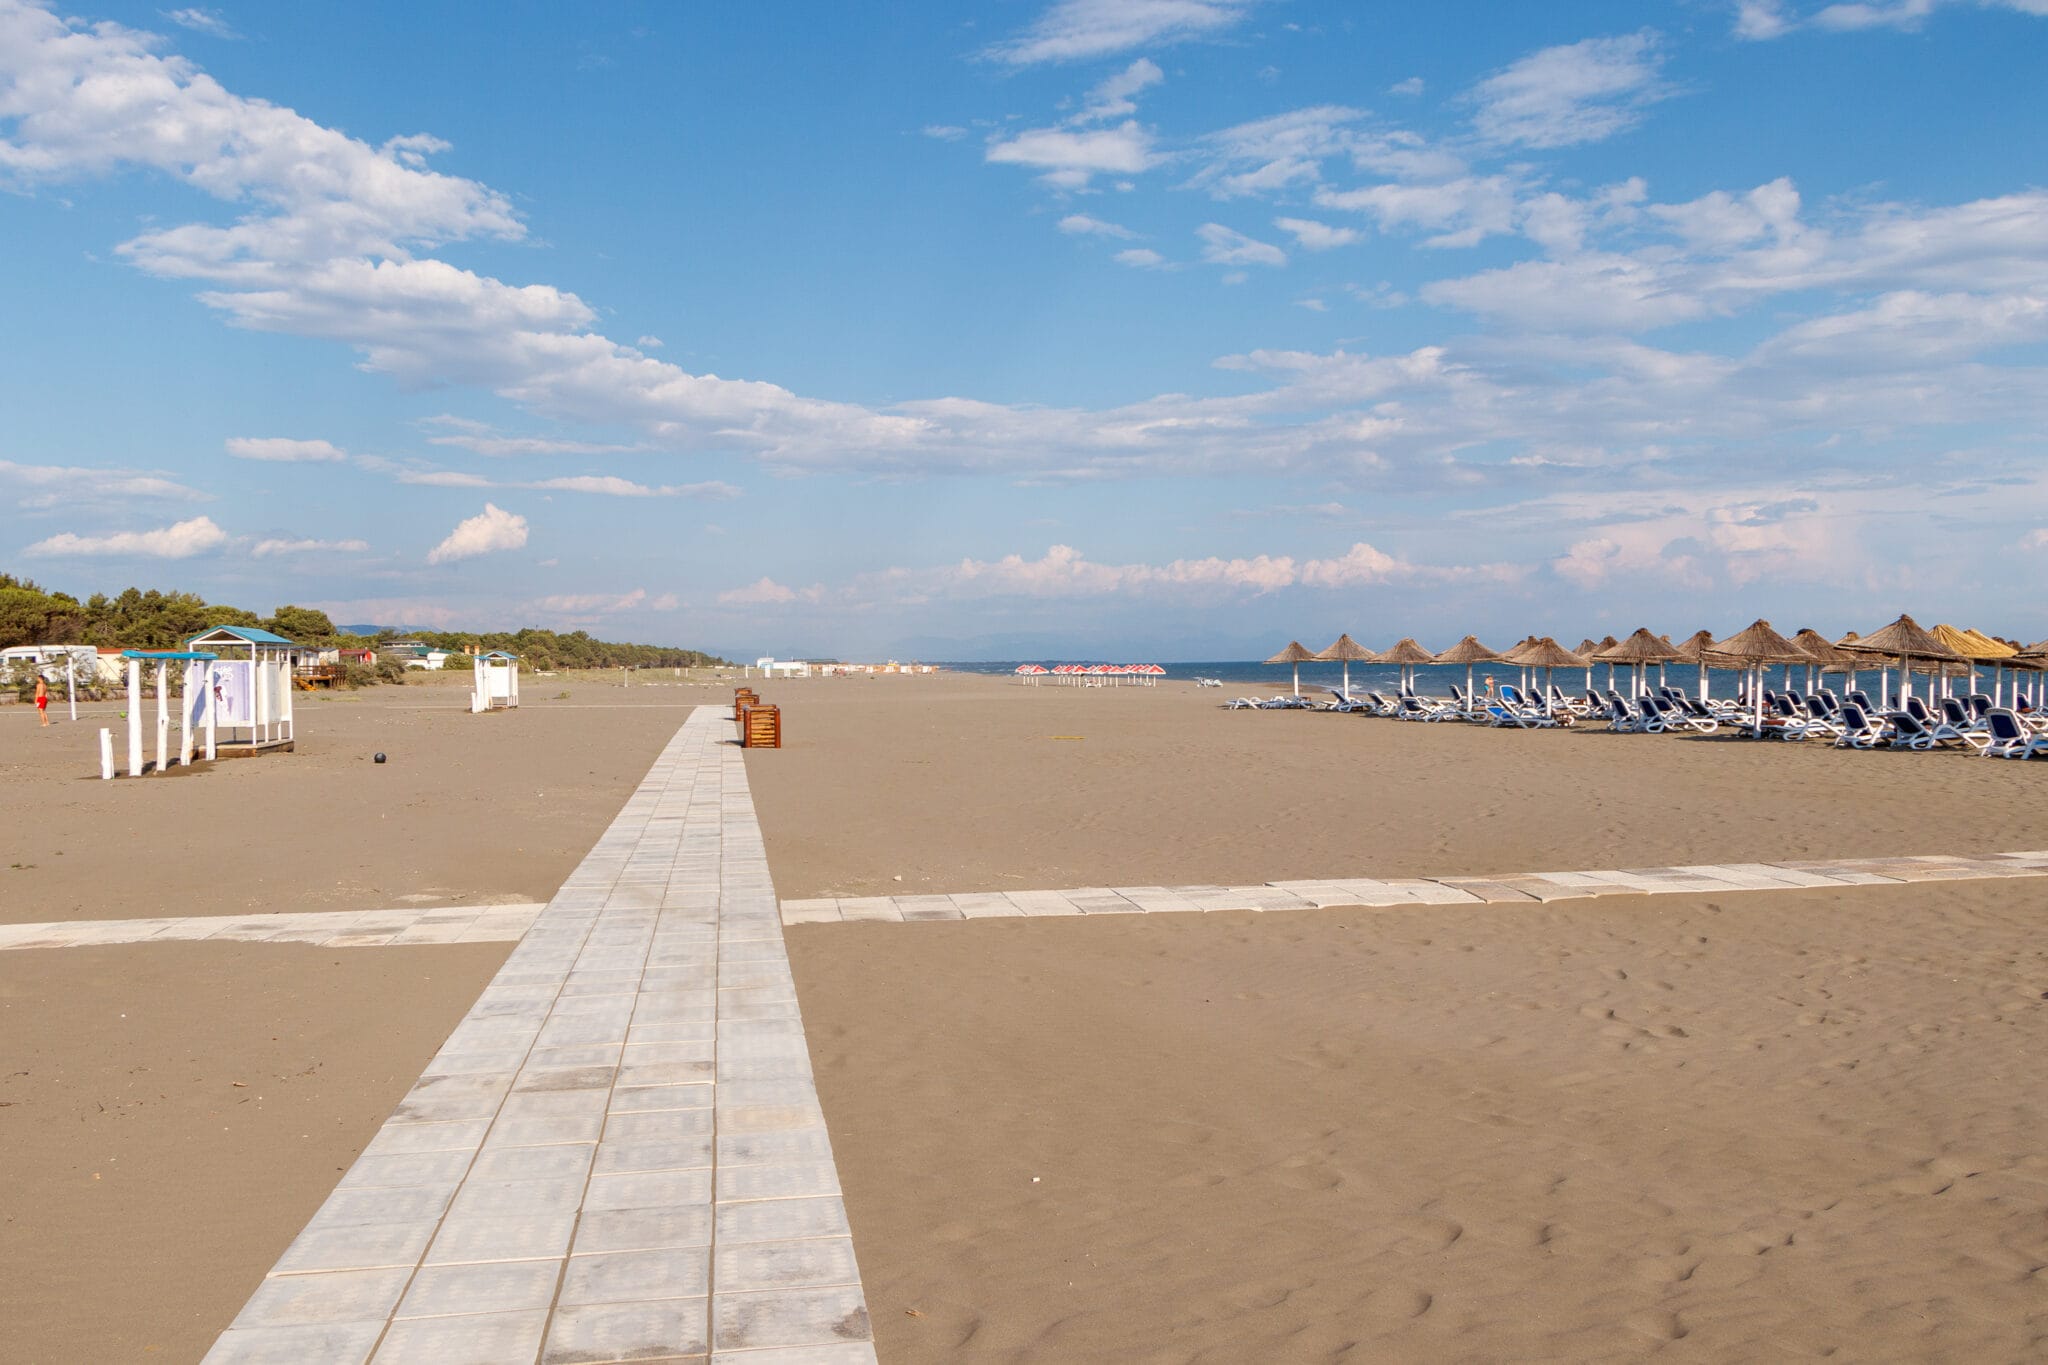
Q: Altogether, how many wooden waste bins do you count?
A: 3